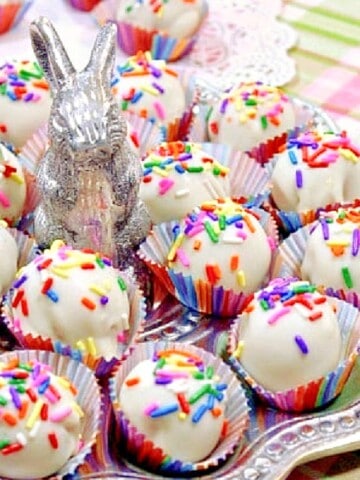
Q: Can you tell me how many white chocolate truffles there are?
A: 14